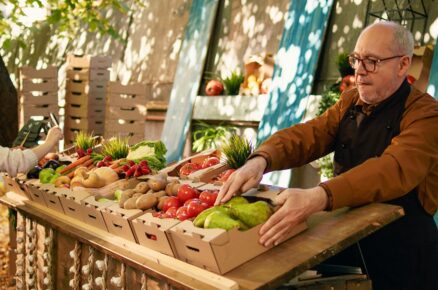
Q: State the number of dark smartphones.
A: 1